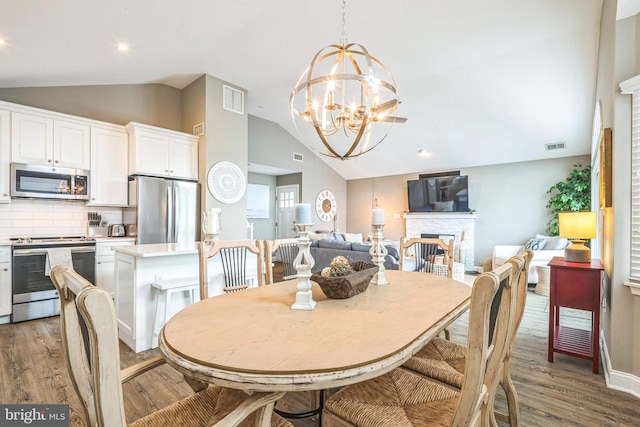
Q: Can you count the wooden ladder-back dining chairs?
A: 6